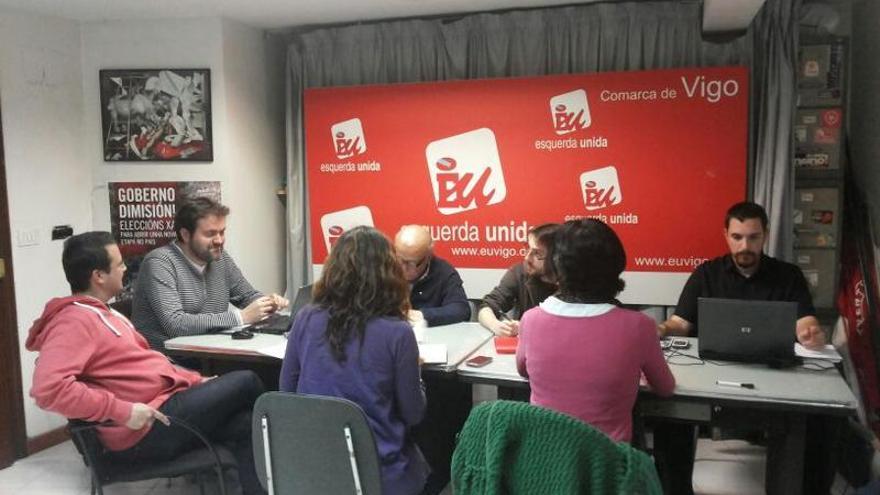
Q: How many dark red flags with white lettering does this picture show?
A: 1